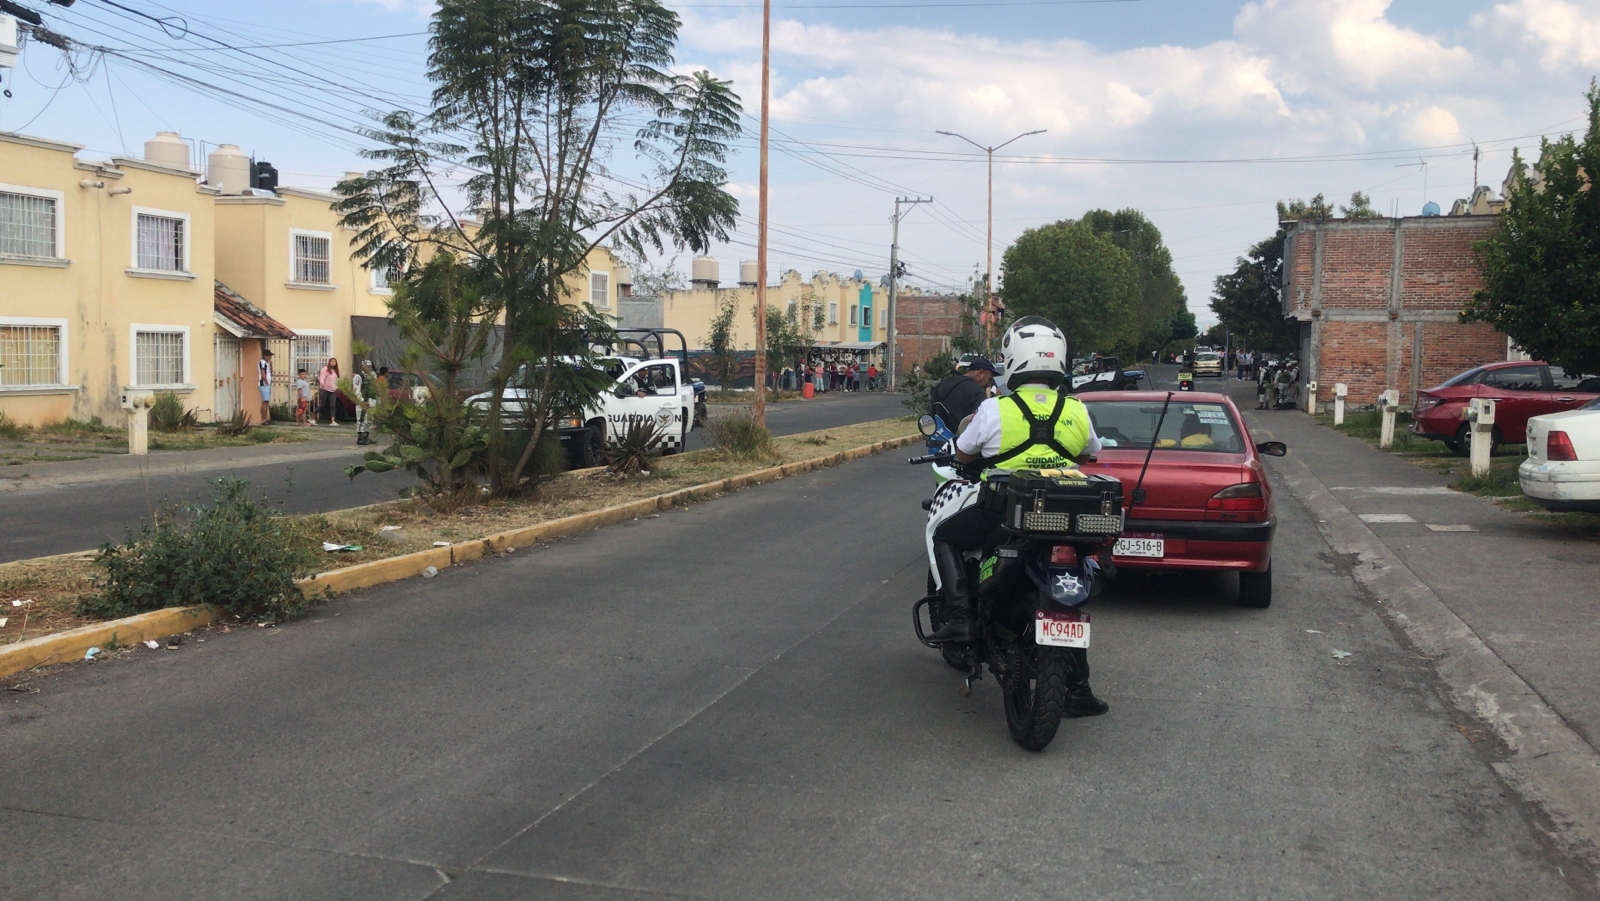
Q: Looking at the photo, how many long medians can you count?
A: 1